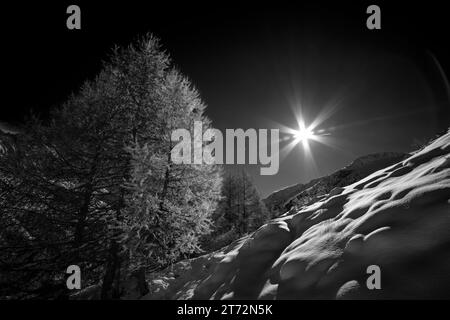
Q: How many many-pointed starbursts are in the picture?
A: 1